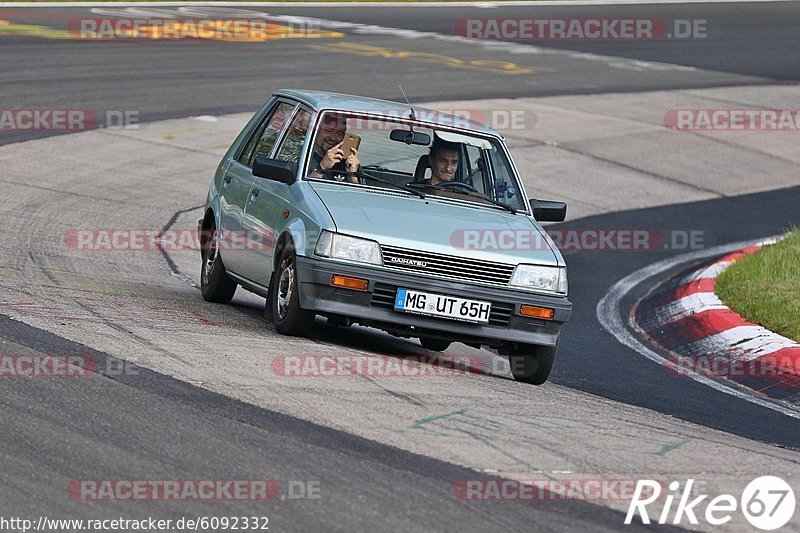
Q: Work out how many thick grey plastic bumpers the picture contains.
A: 1